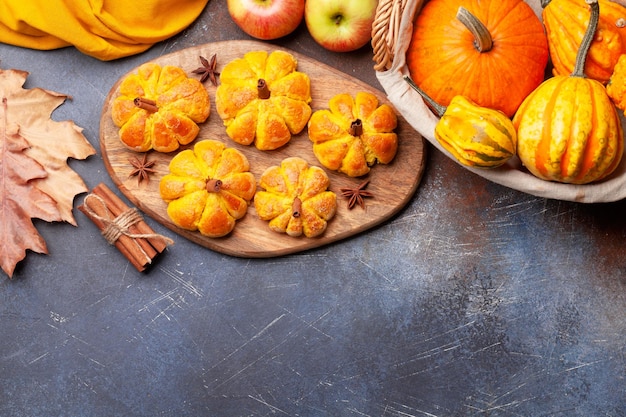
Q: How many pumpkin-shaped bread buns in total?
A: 5